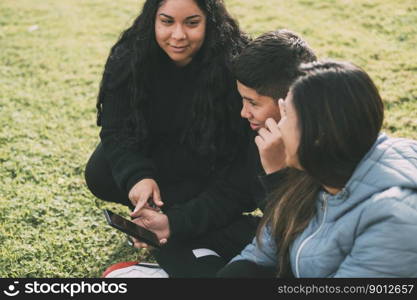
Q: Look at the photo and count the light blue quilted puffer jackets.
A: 1